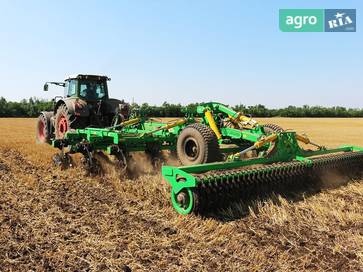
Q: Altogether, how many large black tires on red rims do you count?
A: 2